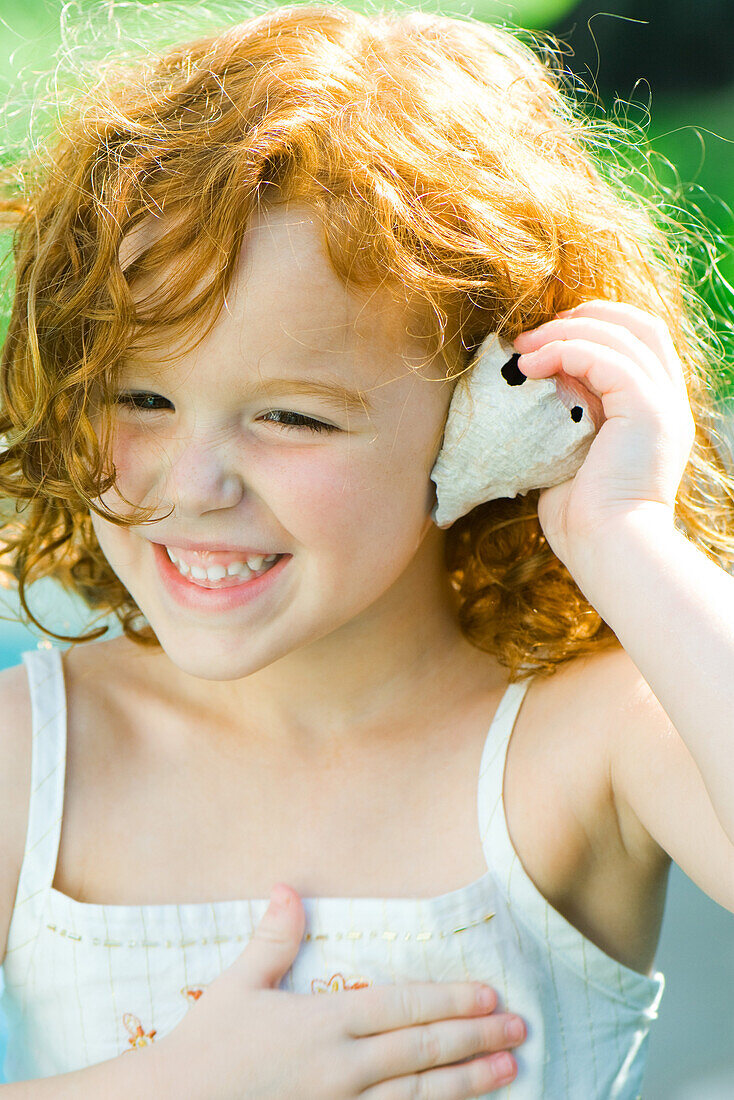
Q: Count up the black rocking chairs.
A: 0